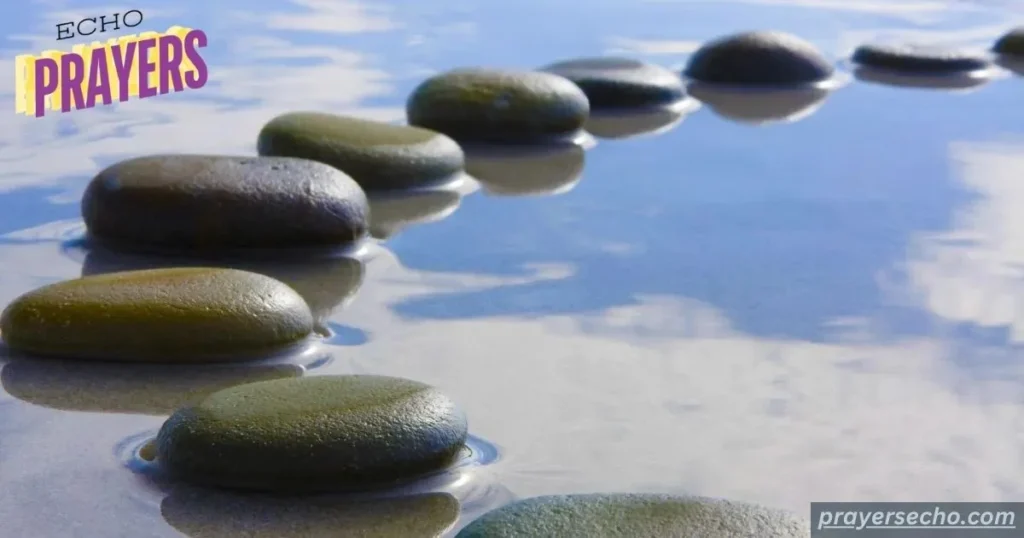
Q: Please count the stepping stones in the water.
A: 10